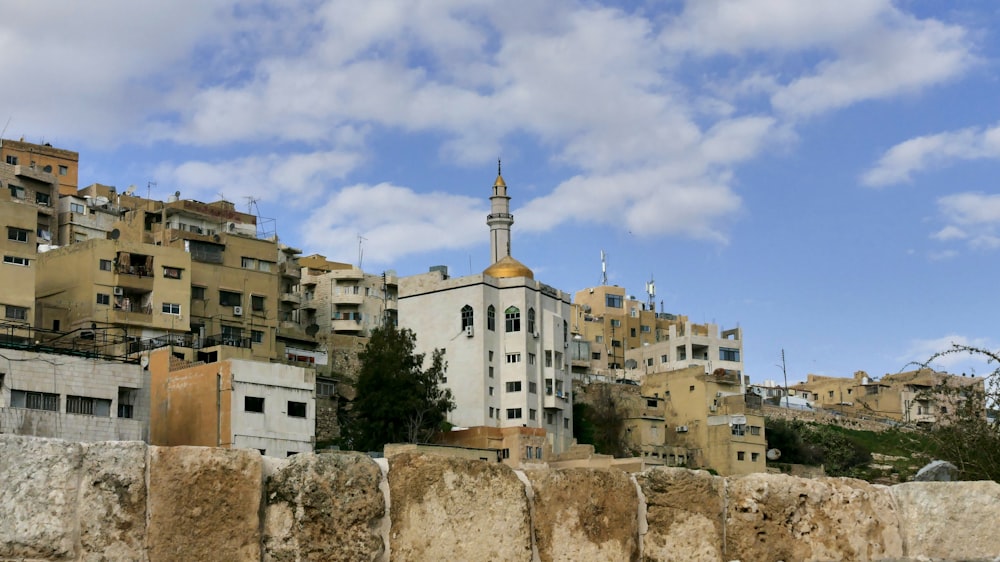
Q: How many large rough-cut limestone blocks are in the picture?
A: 9